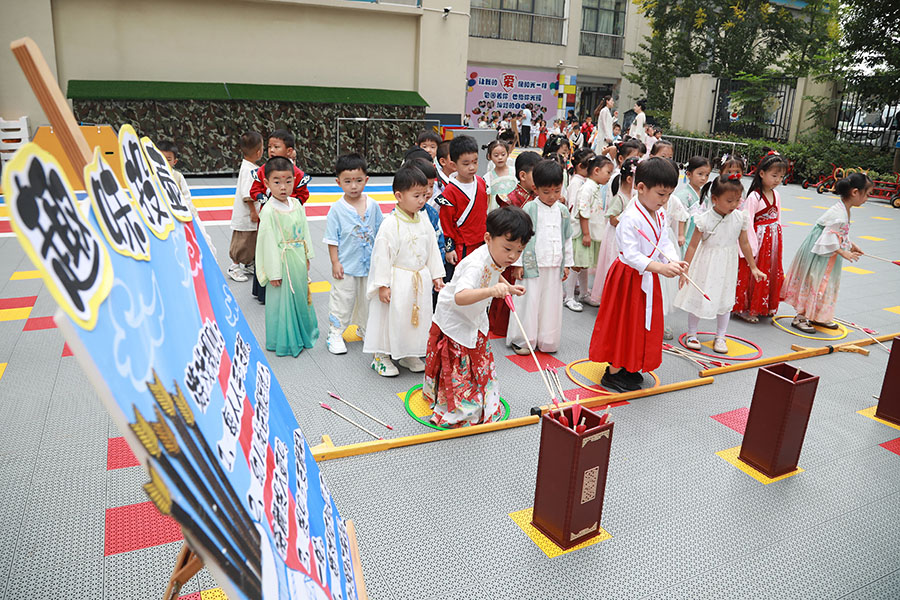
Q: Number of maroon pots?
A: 3